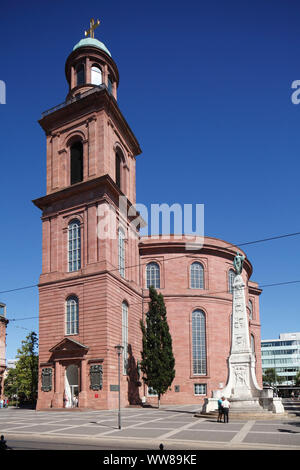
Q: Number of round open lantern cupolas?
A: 1